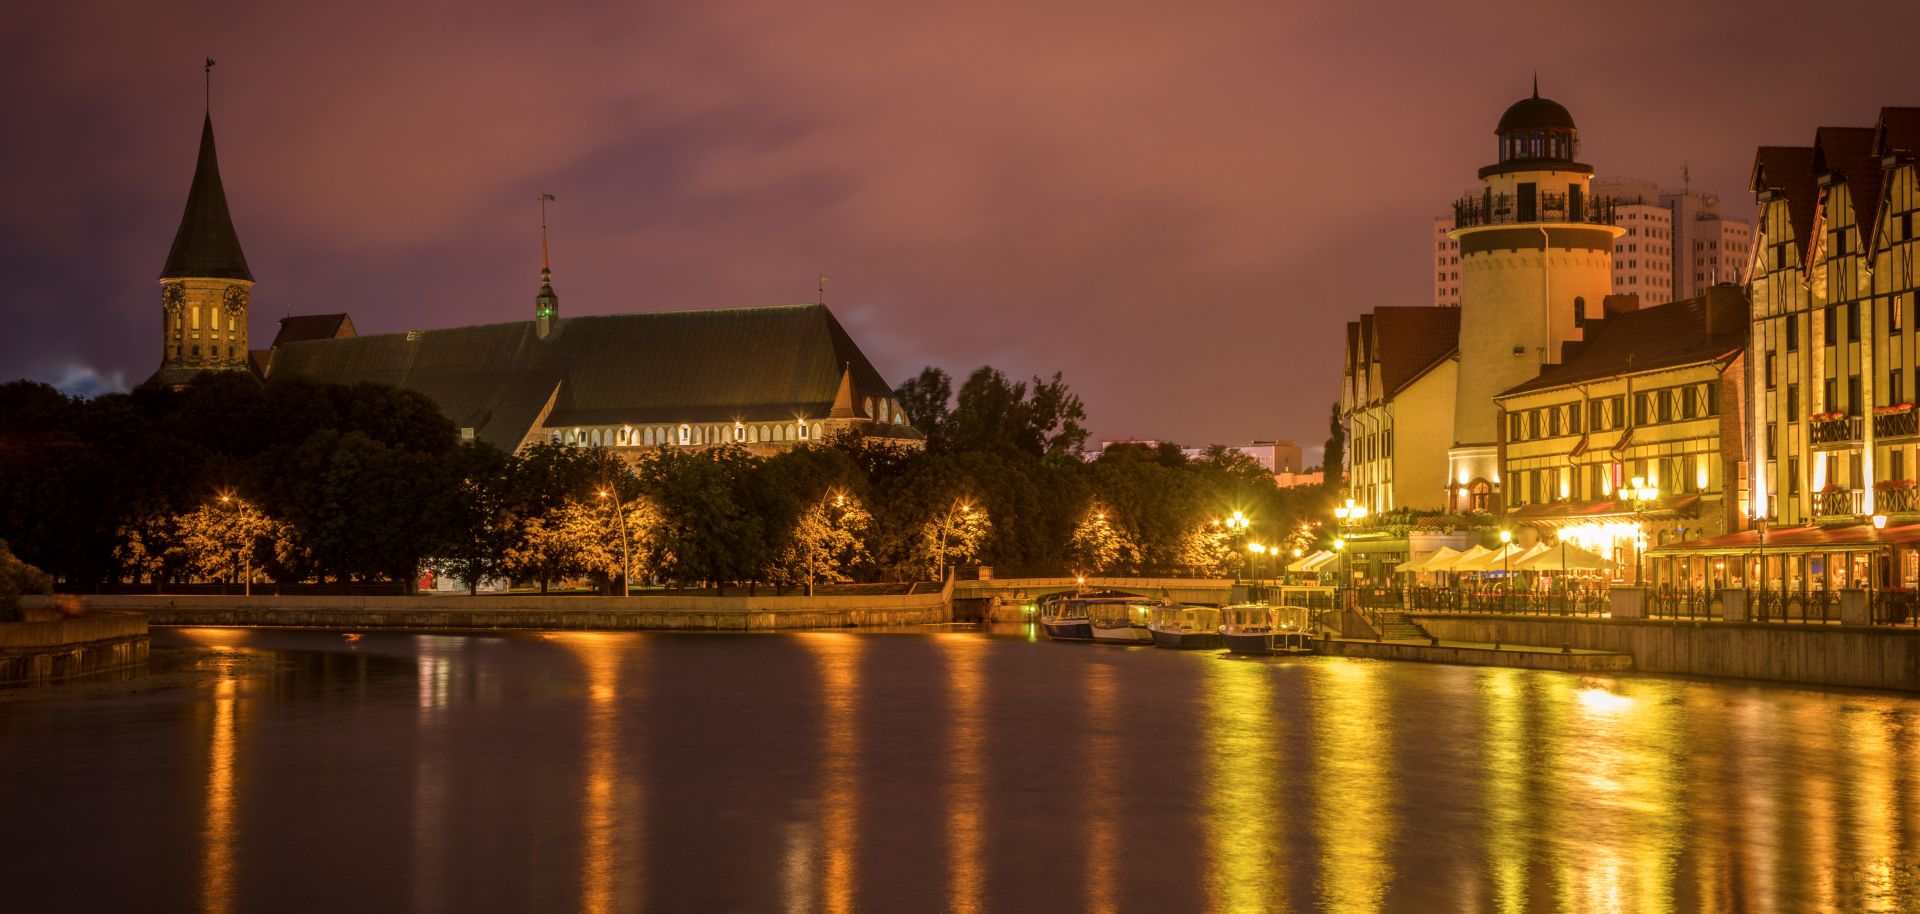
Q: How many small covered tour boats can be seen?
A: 4